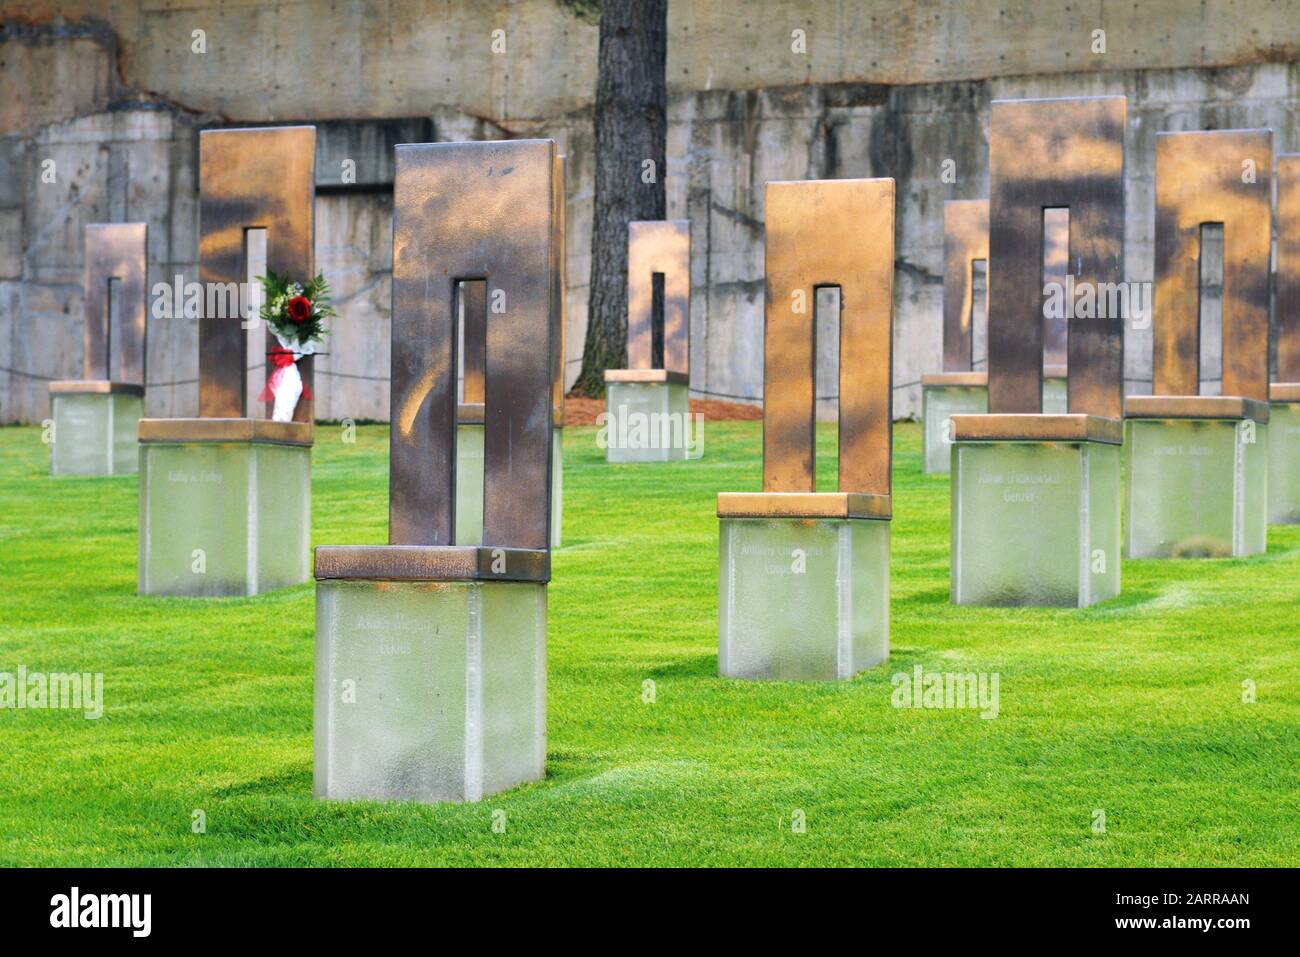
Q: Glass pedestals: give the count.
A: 11